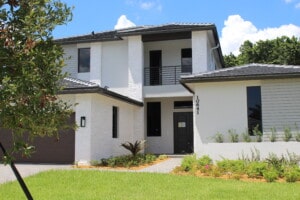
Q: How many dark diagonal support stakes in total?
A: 1